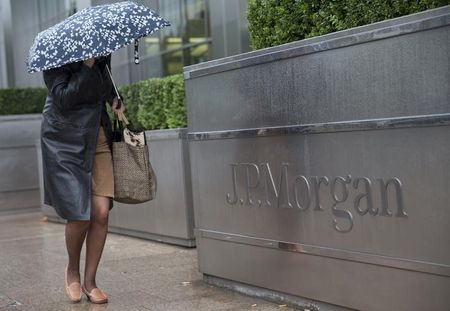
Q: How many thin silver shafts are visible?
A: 1